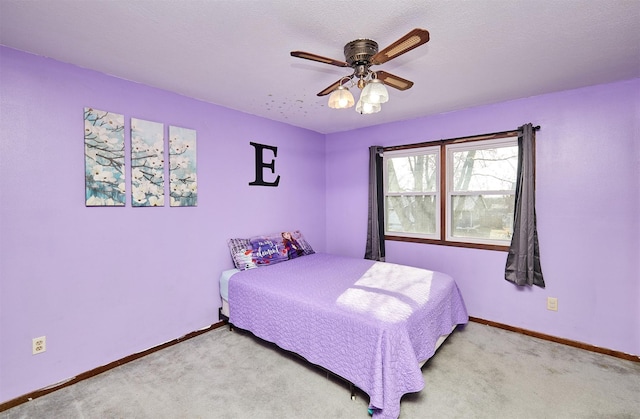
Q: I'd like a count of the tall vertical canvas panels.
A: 3